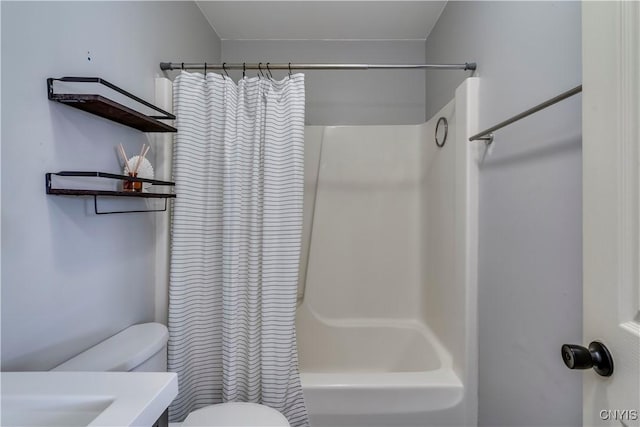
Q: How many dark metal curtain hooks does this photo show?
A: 7